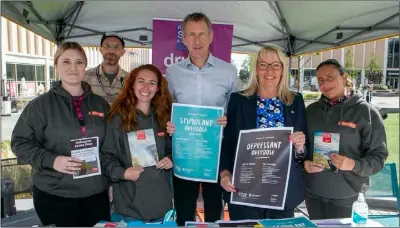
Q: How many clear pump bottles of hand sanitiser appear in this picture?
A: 1